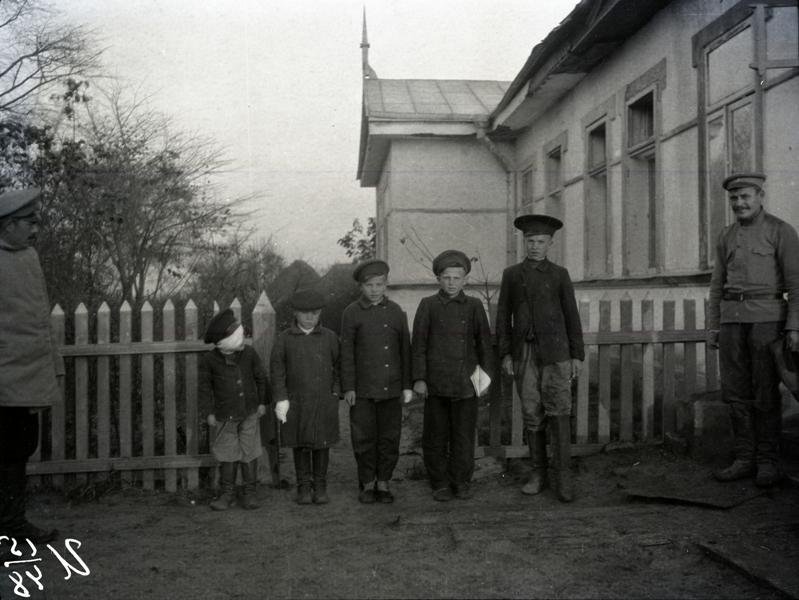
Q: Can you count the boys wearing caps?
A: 5